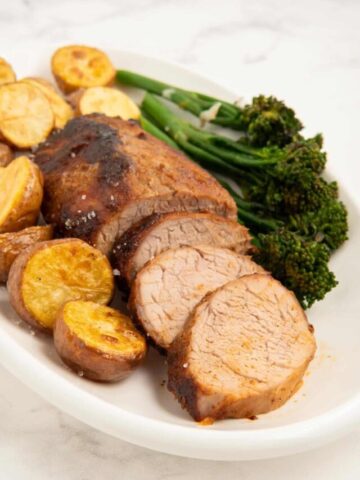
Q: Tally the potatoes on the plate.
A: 10